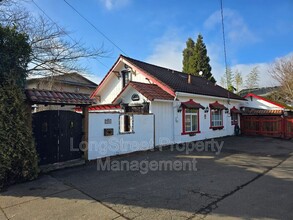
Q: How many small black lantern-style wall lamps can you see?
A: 3